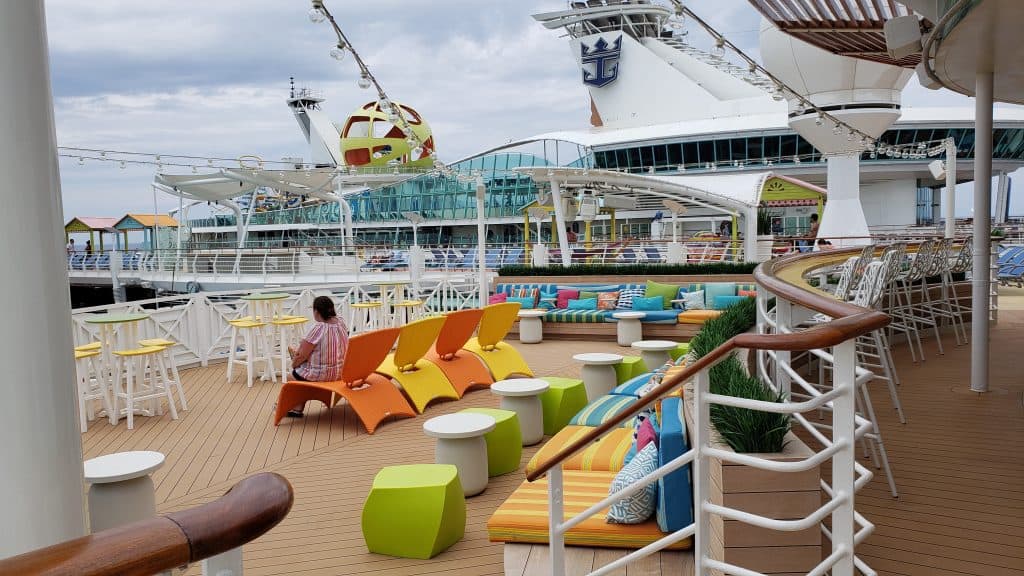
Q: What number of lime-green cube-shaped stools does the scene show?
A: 5